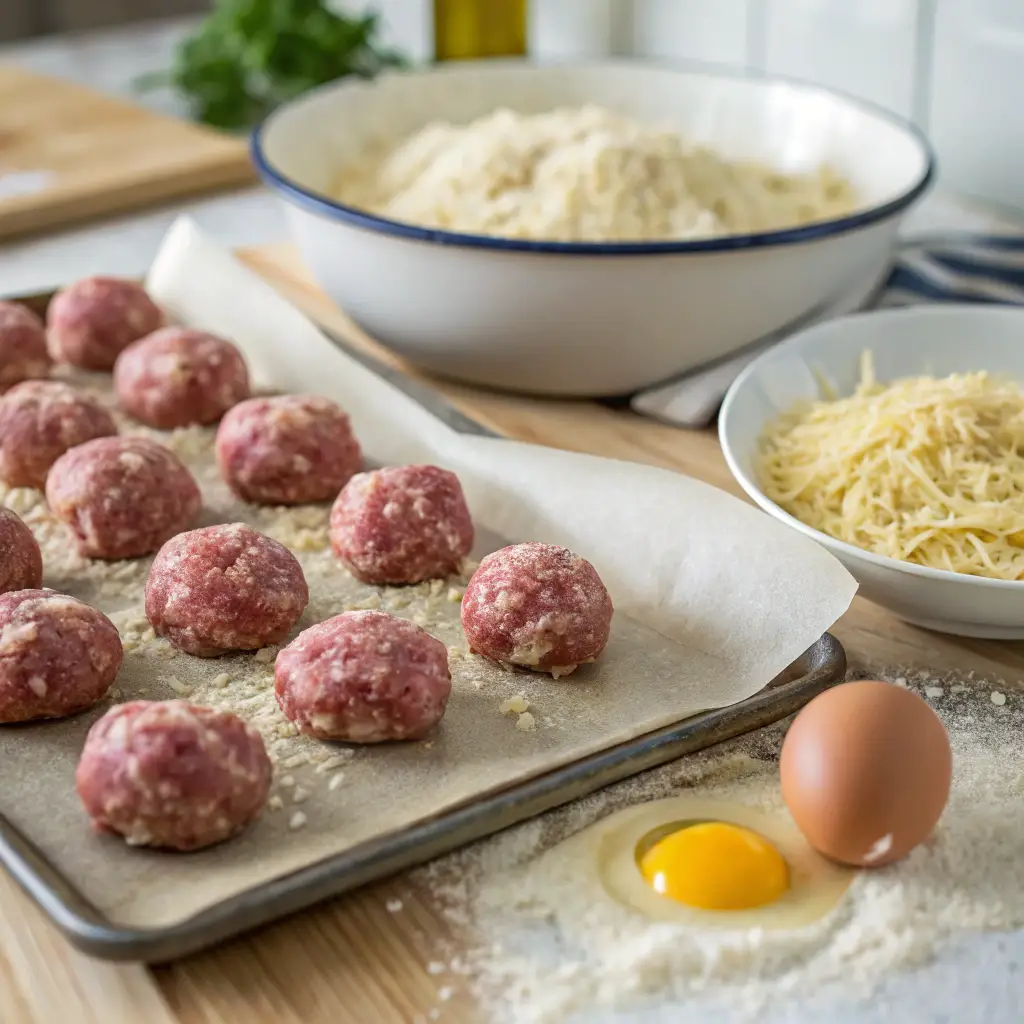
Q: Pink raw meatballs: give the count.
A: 13